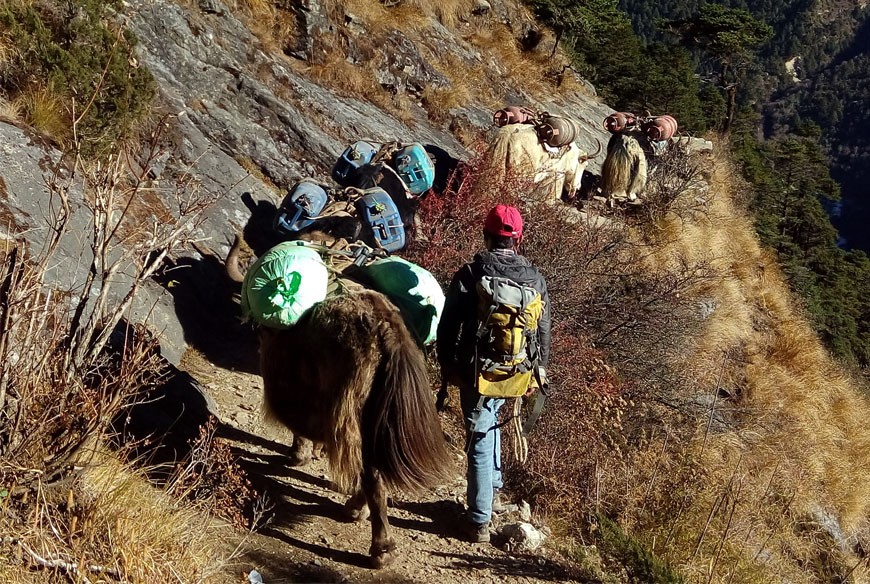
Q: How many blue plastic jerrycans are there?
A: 4